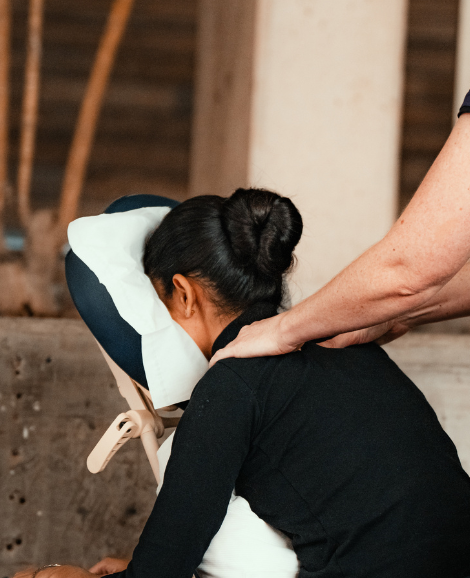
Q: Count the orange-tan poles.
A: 3